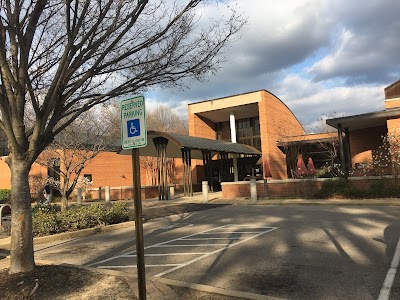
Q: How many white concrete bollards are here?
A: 5